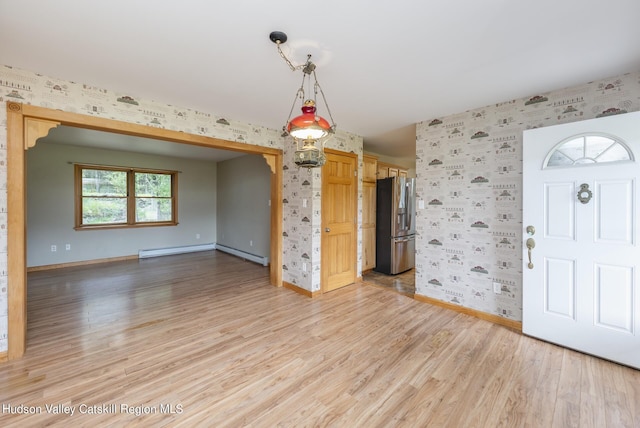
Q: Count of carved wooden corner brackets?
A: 2